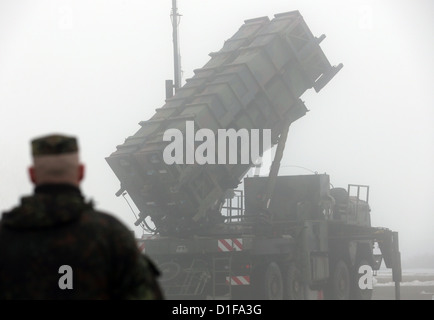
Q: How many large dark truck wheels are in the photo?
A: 4